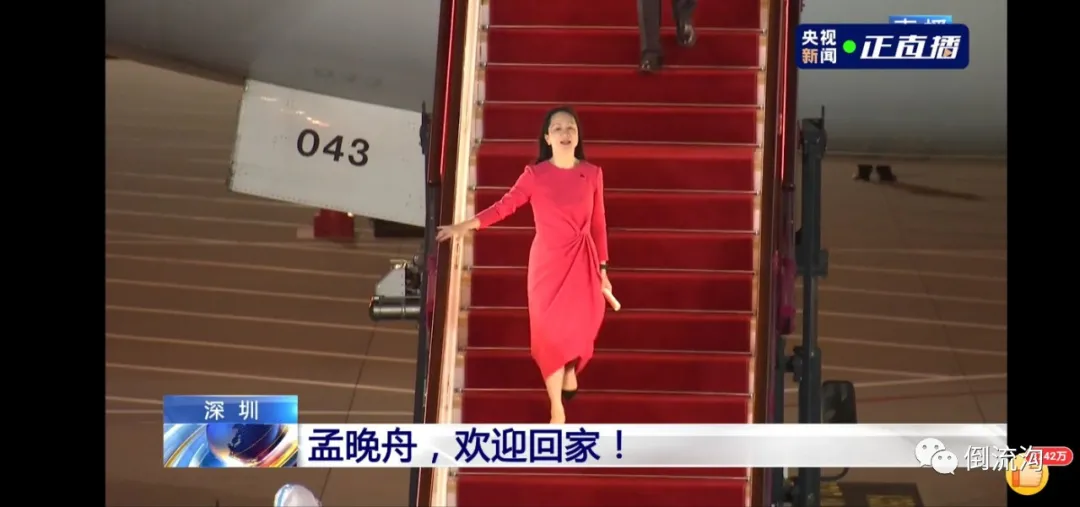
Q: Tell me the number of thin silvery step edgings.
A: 11